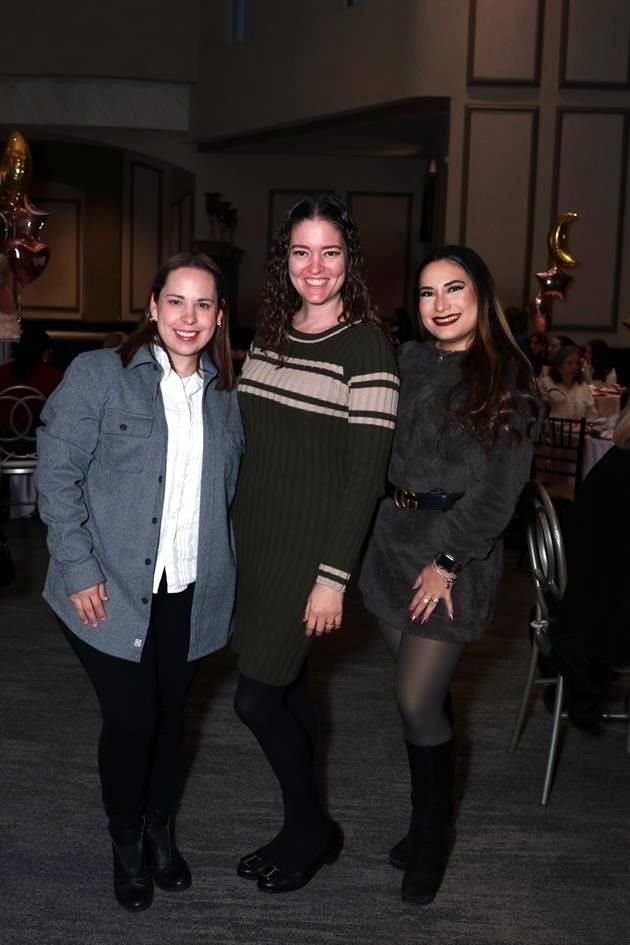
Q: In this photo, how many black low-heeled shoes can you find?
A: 2